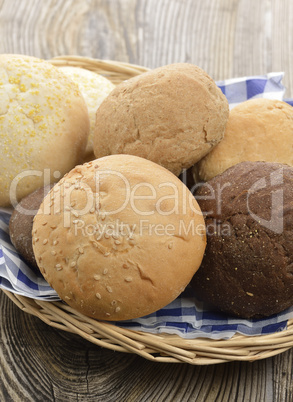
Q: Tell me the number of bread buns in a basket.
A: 7